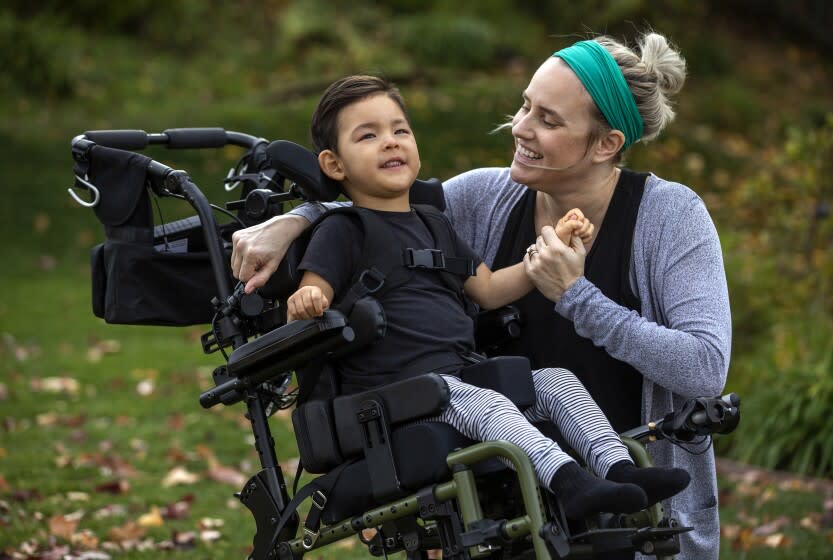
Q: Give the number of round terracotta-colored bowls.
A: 0